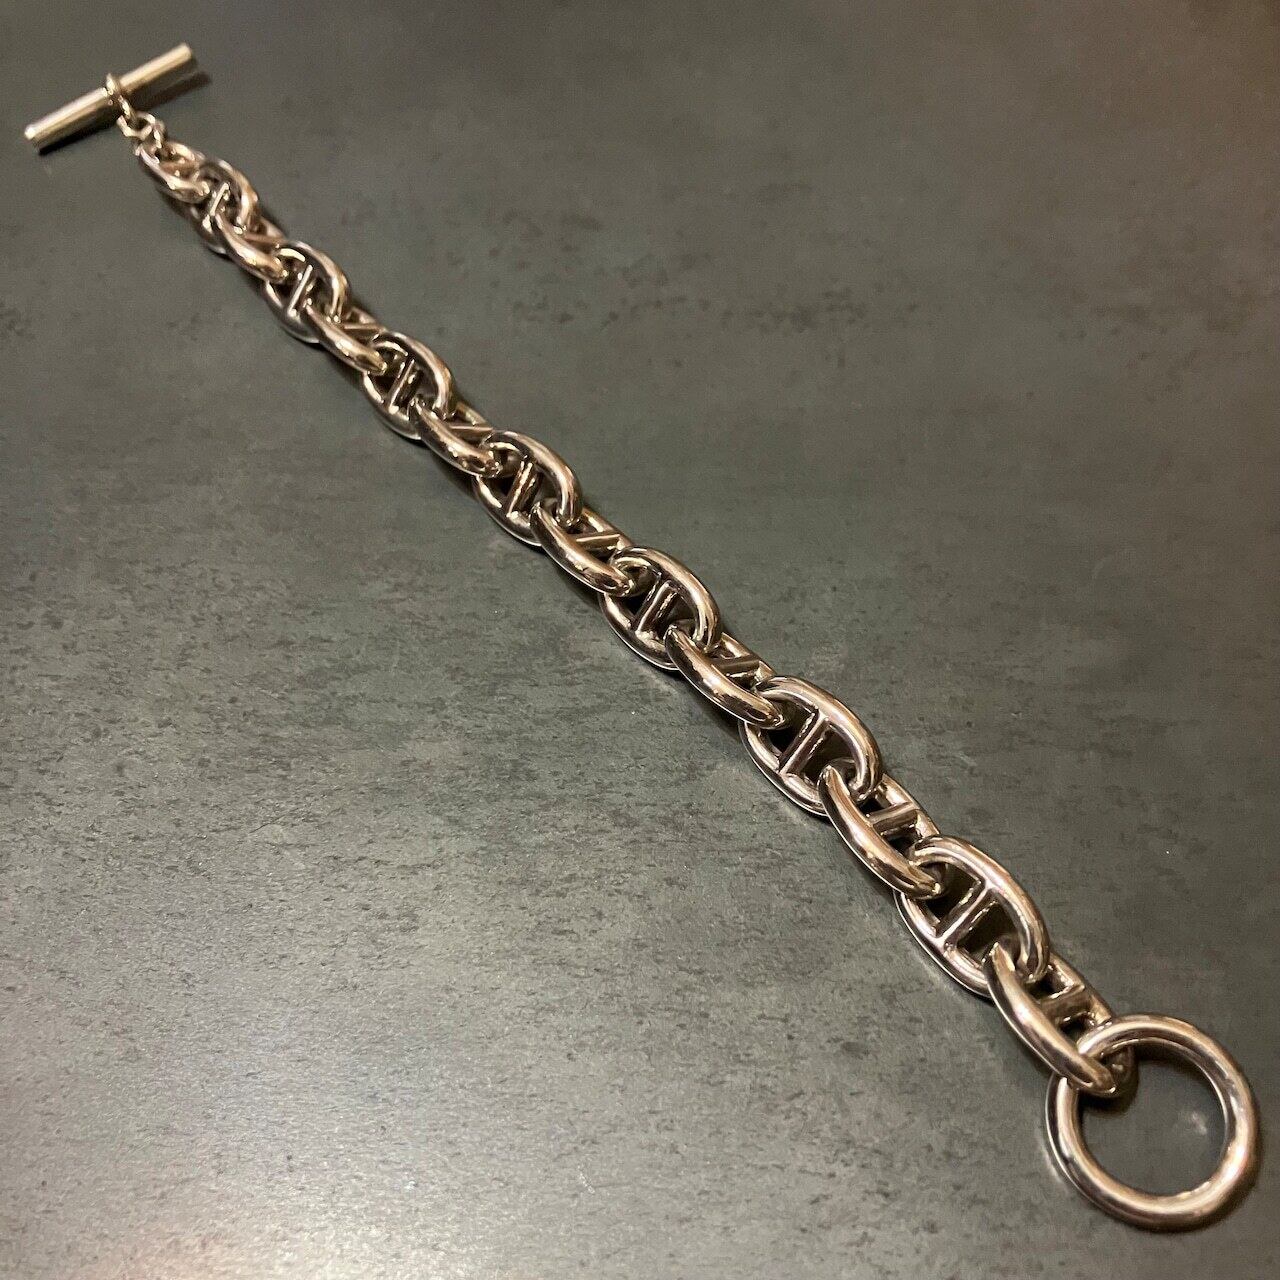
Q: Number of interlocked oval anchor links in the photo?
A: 15